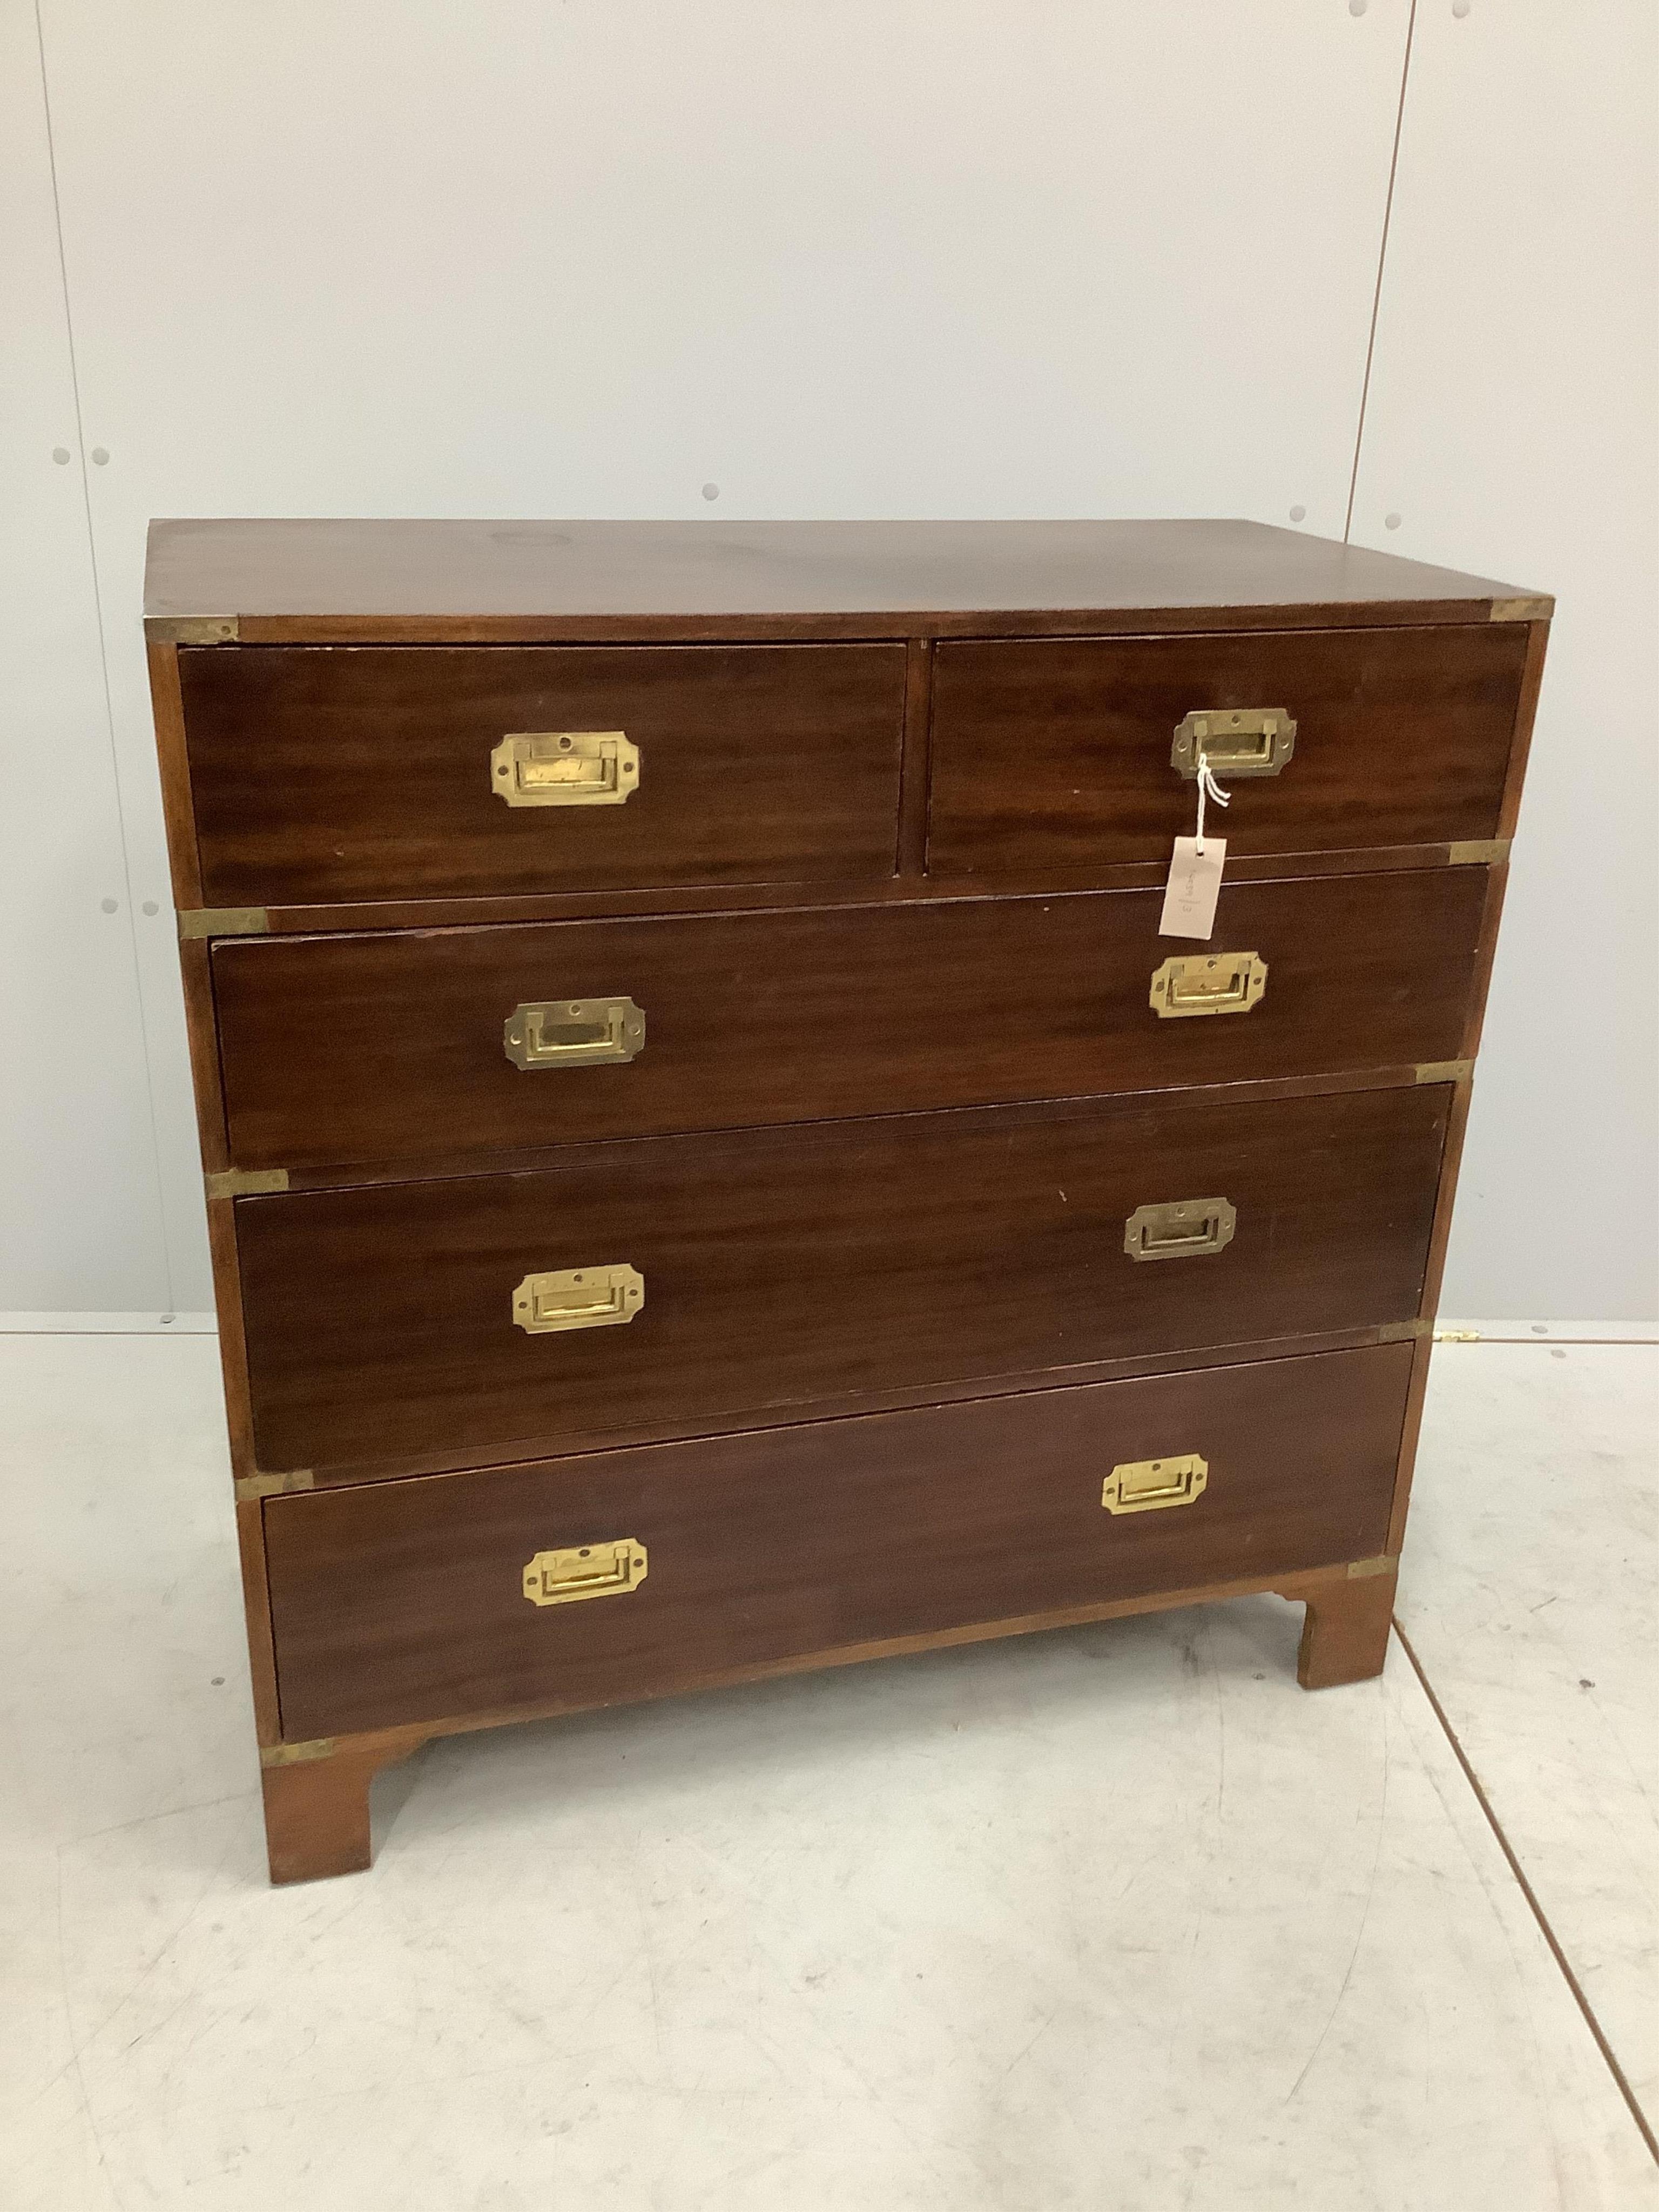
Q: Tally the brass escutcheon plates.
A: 8